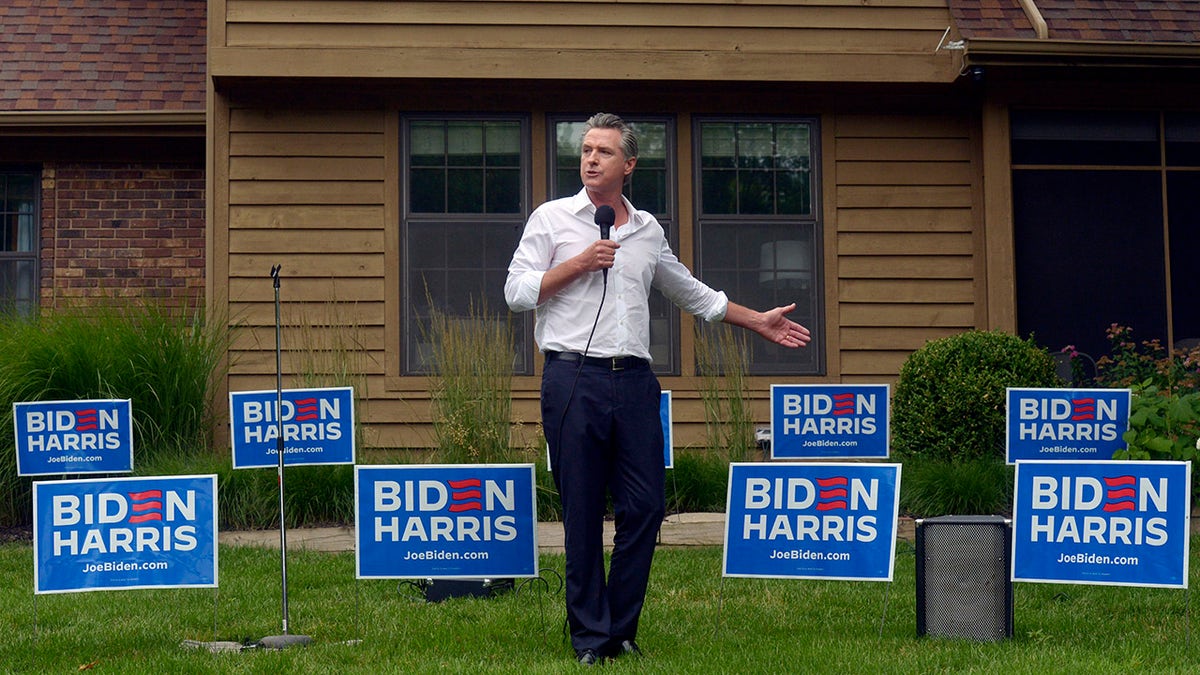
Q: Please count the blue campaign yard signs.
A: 9